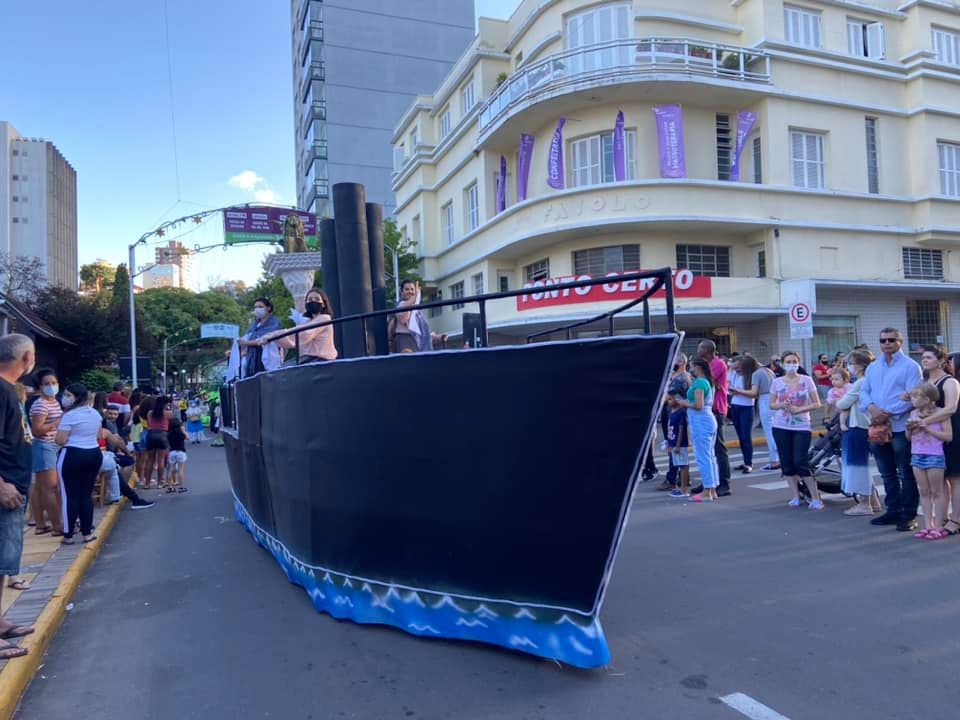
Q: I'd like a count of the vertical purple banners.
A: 6